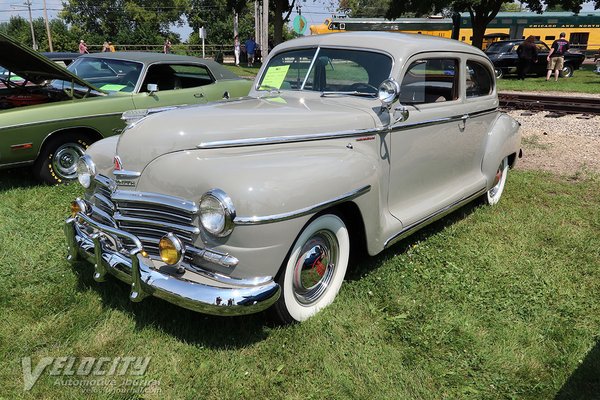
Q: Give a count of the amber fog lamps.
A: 2